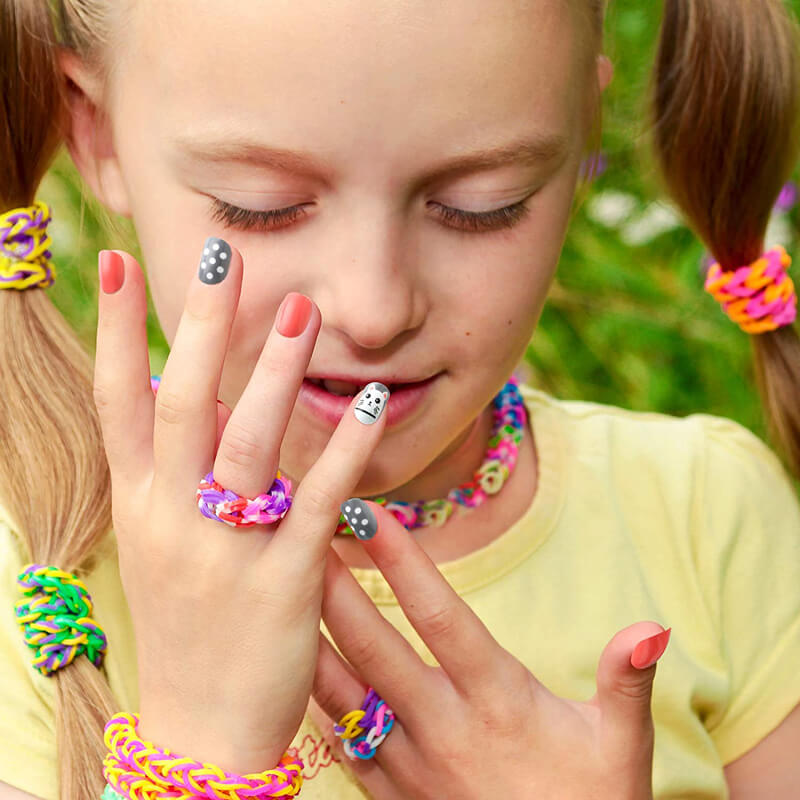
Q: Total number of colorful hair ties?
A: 3